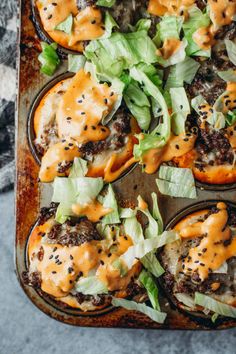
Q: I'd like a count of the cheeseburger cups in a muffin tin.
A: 6